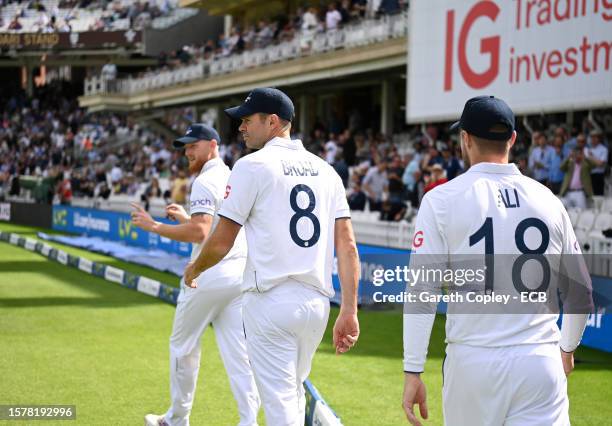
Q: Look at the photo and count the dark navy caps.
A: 3